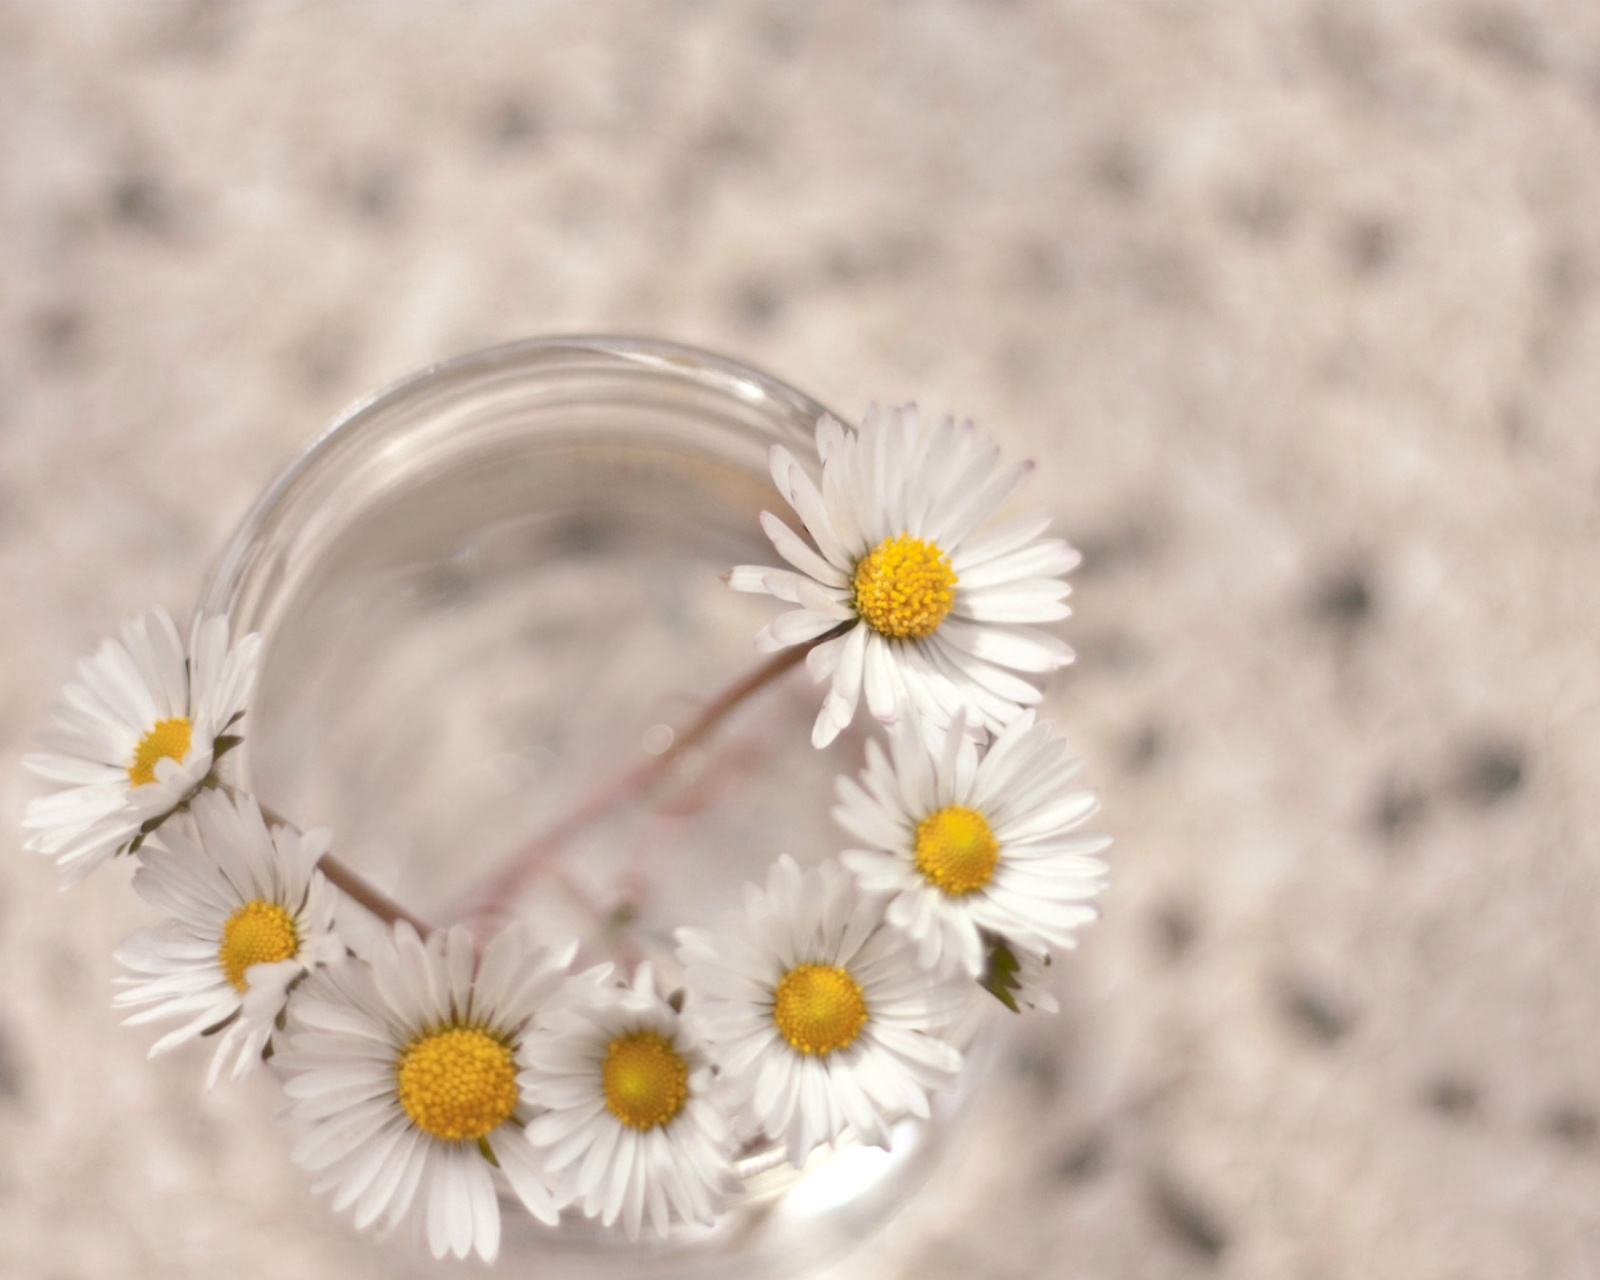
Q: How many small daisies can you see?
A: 7